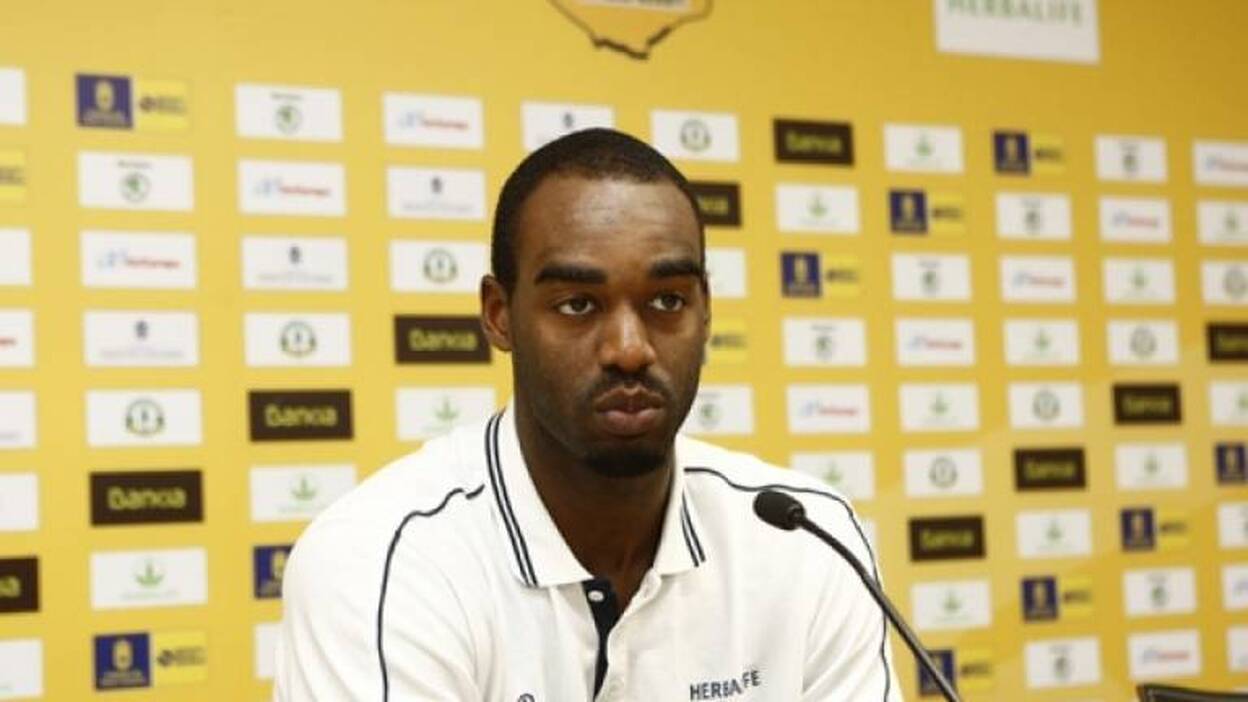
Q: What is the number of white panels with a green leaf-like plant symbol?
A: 14